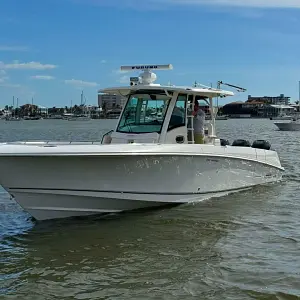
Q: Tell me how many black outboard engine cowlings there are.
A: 3